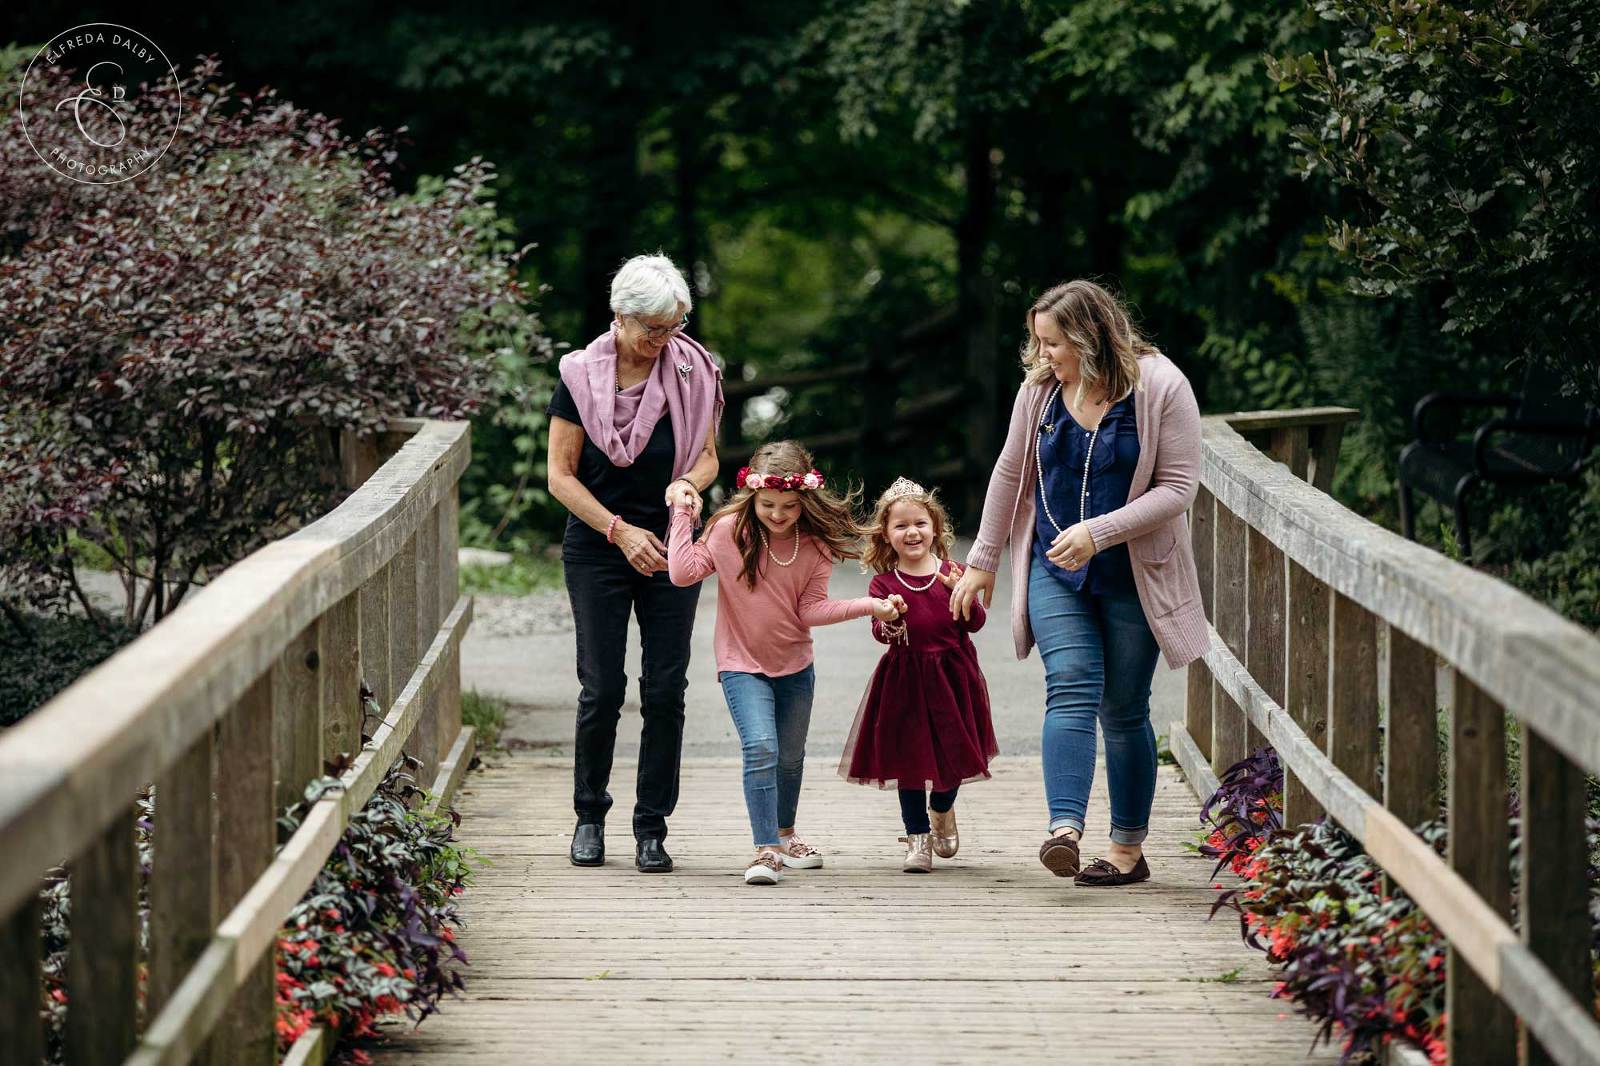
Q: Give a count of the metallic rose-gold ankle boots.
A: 2